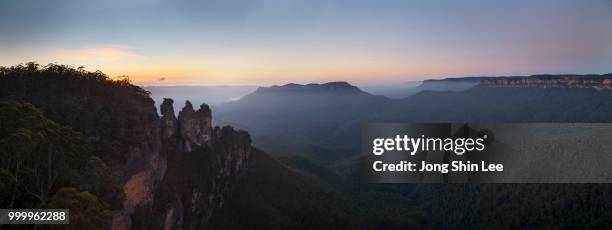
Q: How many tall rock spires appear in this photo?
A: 3